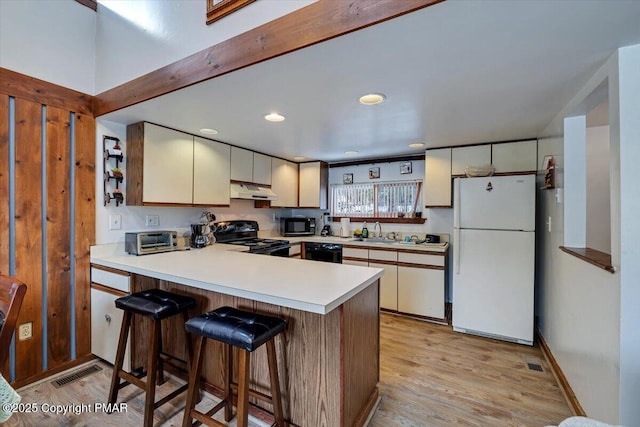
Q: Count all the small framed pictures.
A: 3